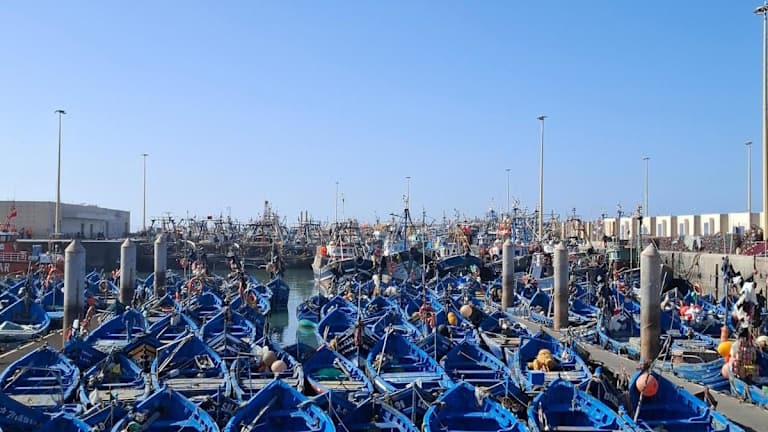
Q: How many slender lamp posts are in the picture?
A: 9